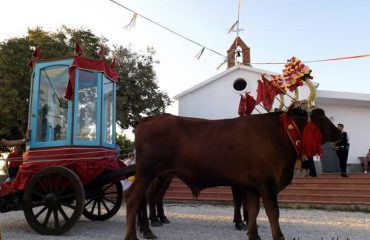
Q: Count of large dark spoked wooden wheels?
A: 2